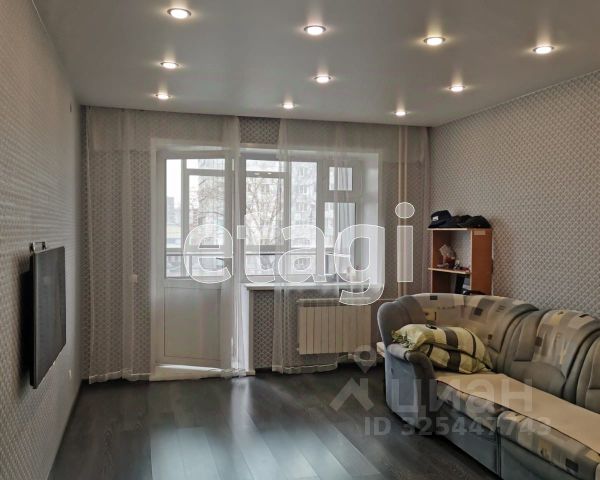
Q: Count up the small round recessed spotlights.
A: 10